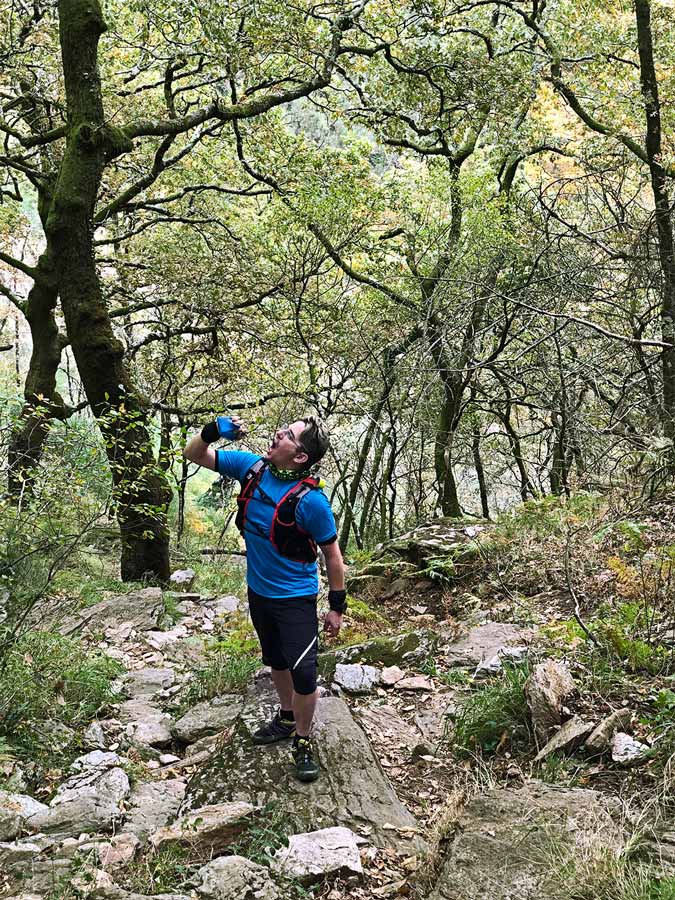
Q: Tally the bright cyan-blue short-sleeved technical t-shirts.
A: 1